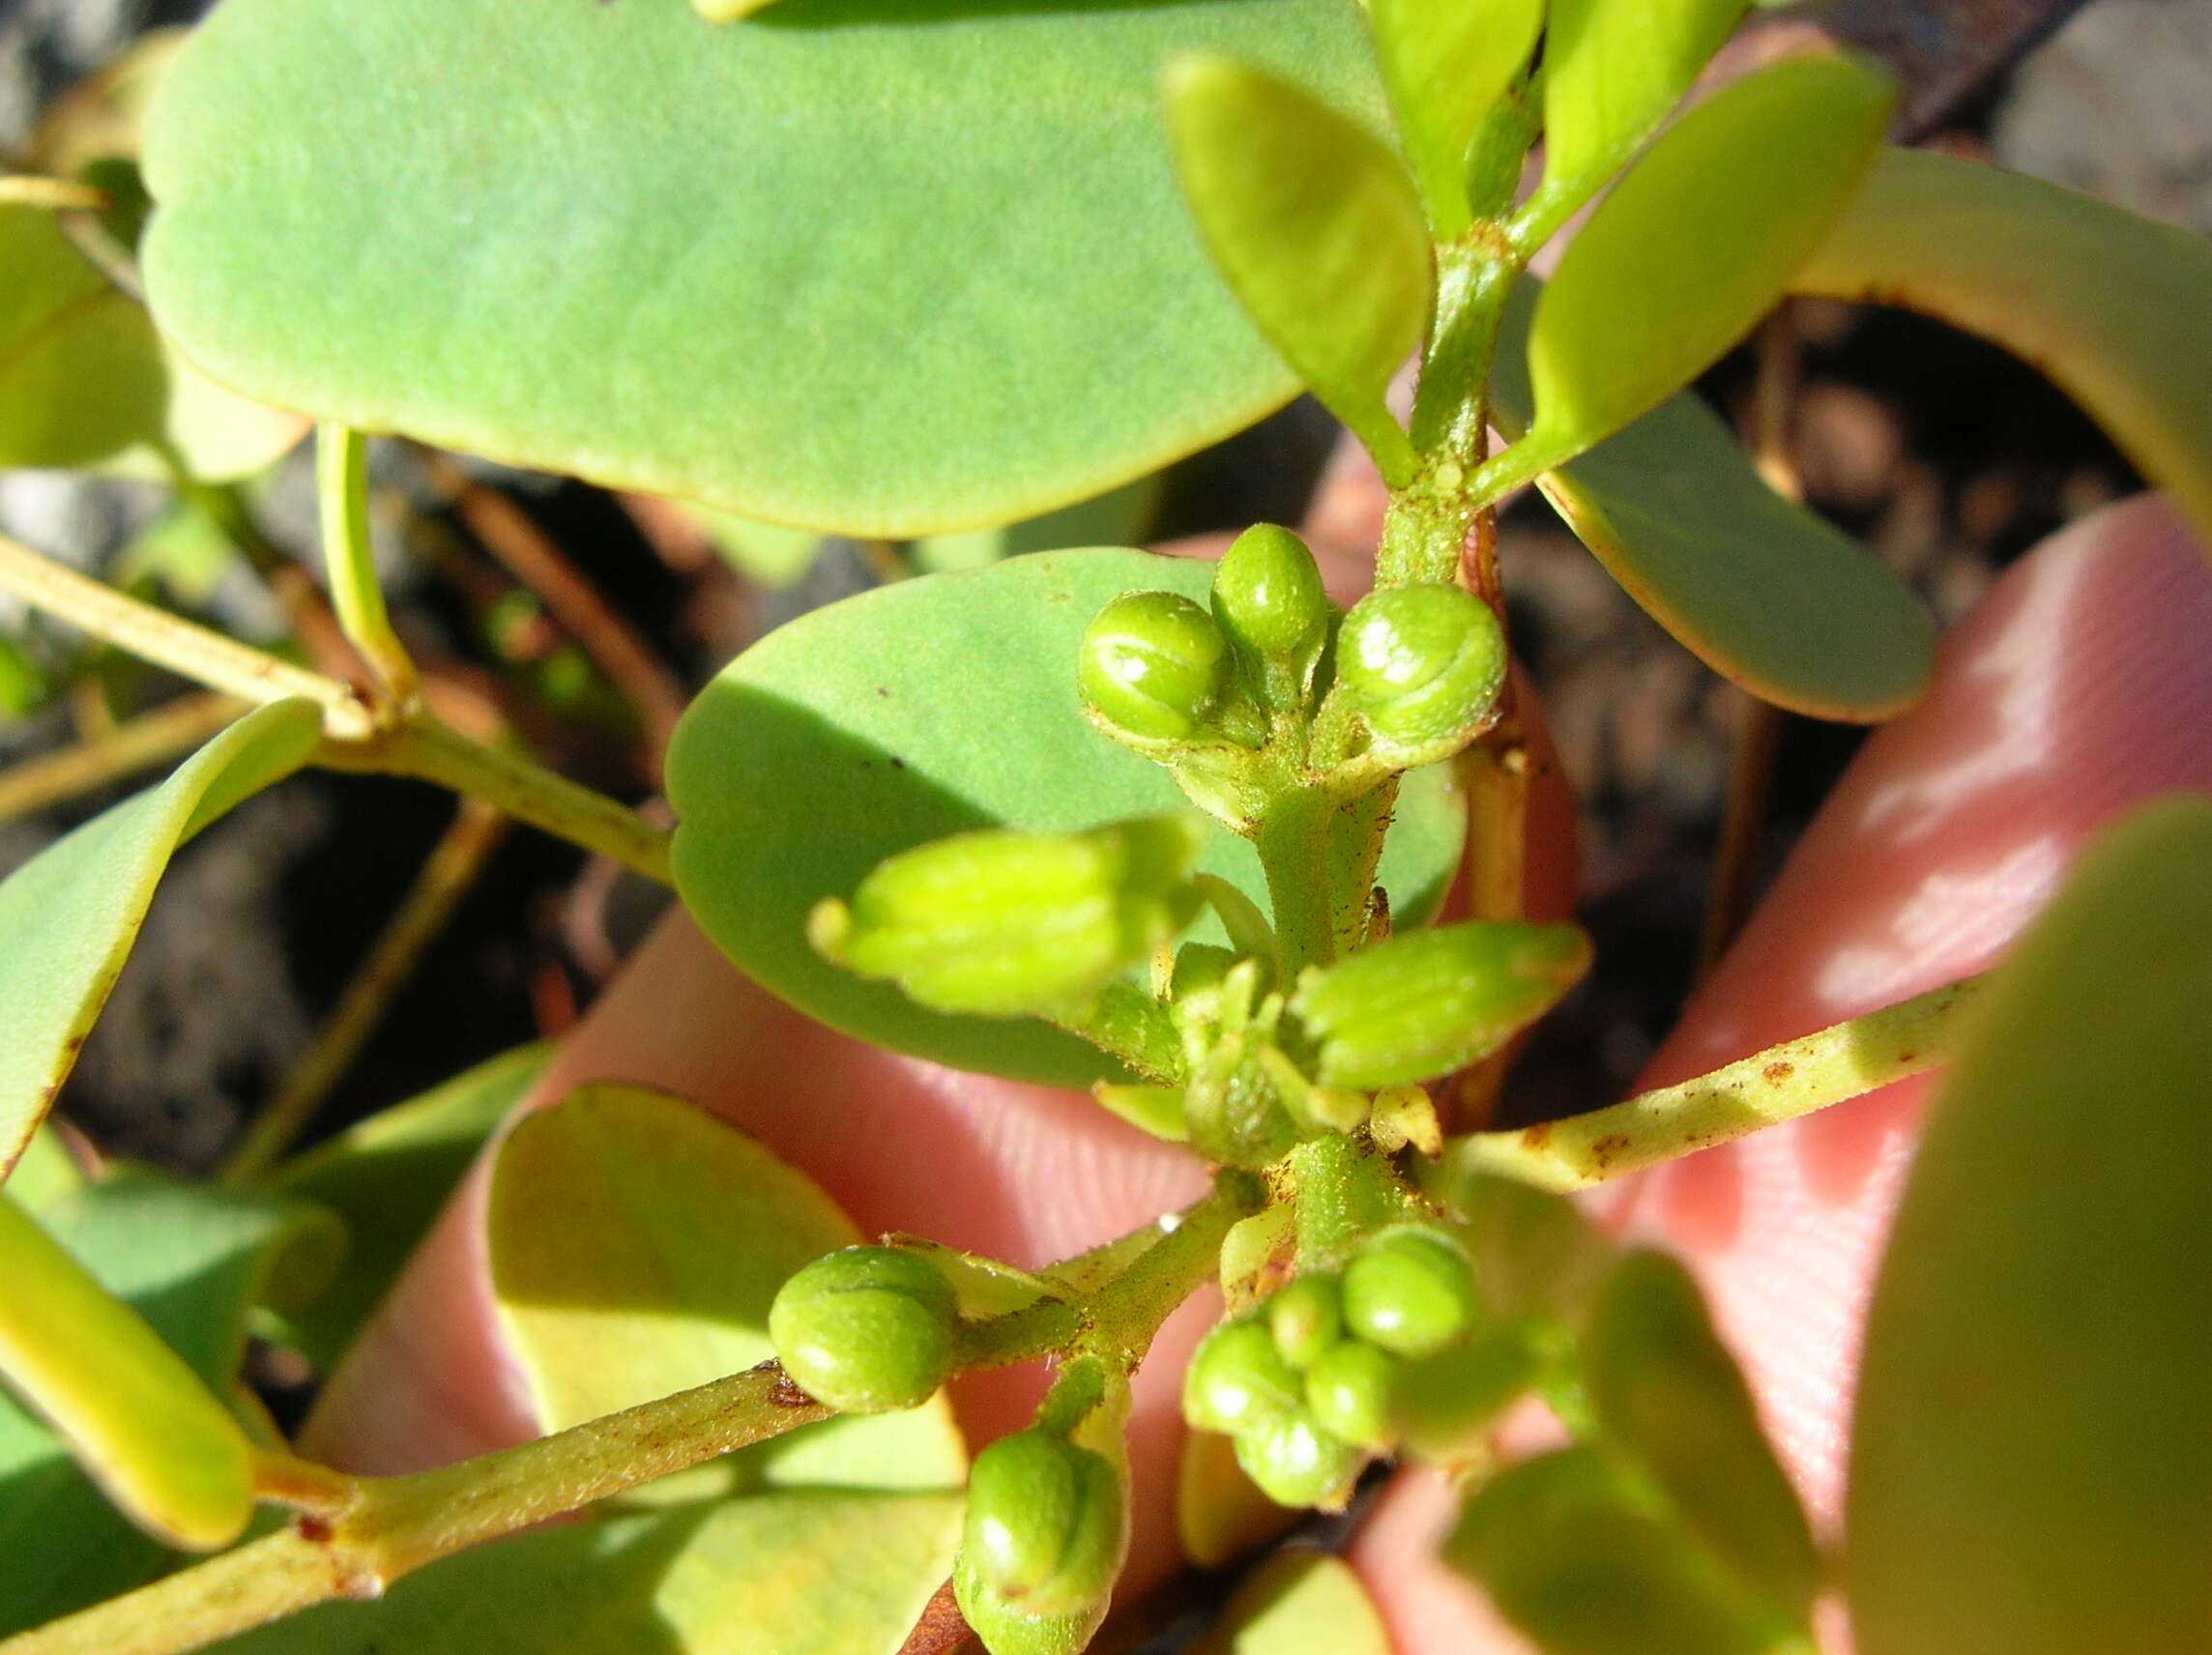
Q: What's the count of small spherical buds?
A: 10